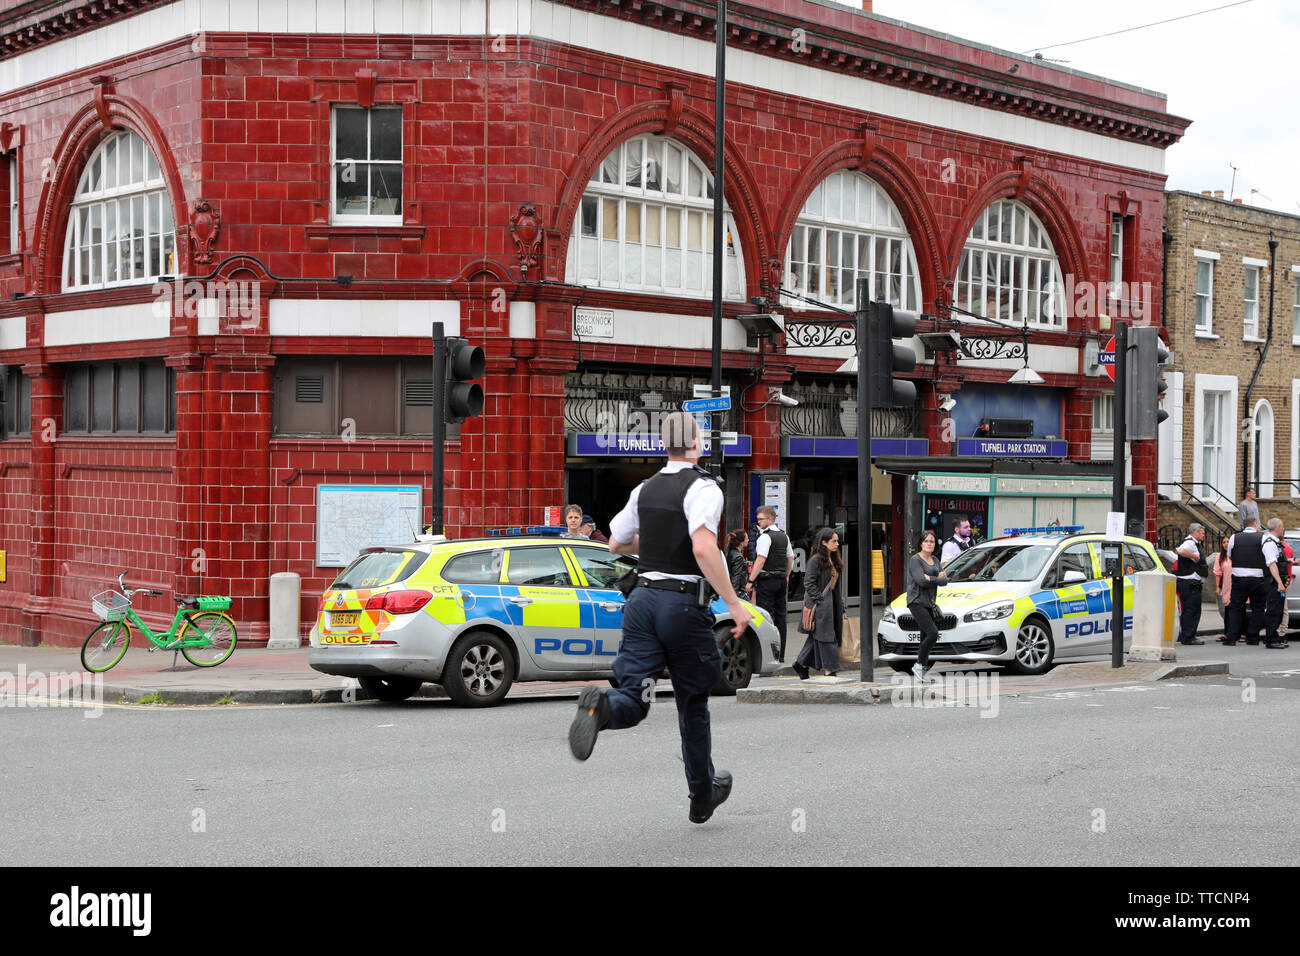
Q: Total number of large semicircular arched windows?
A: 4